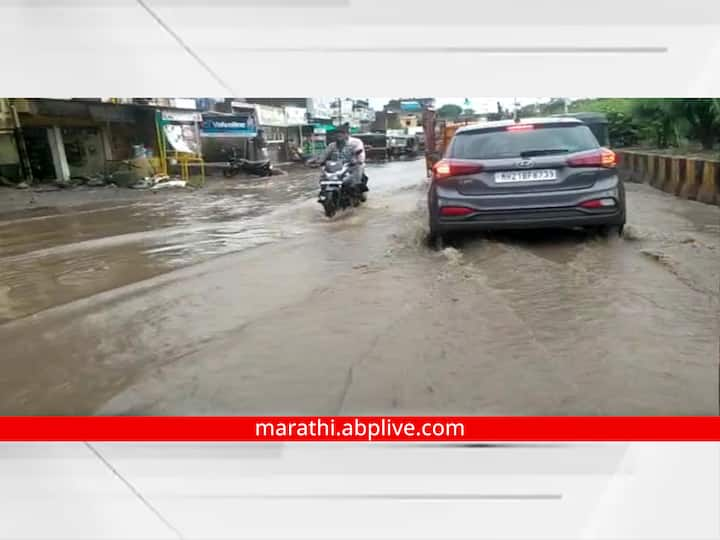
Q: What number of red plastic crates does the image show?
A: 0